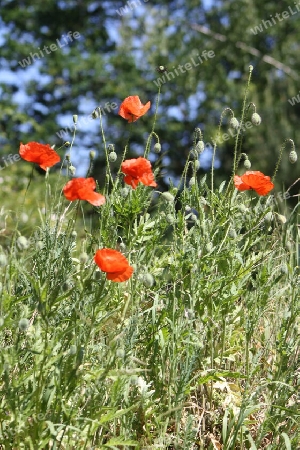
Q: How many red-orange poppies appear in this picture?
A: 6